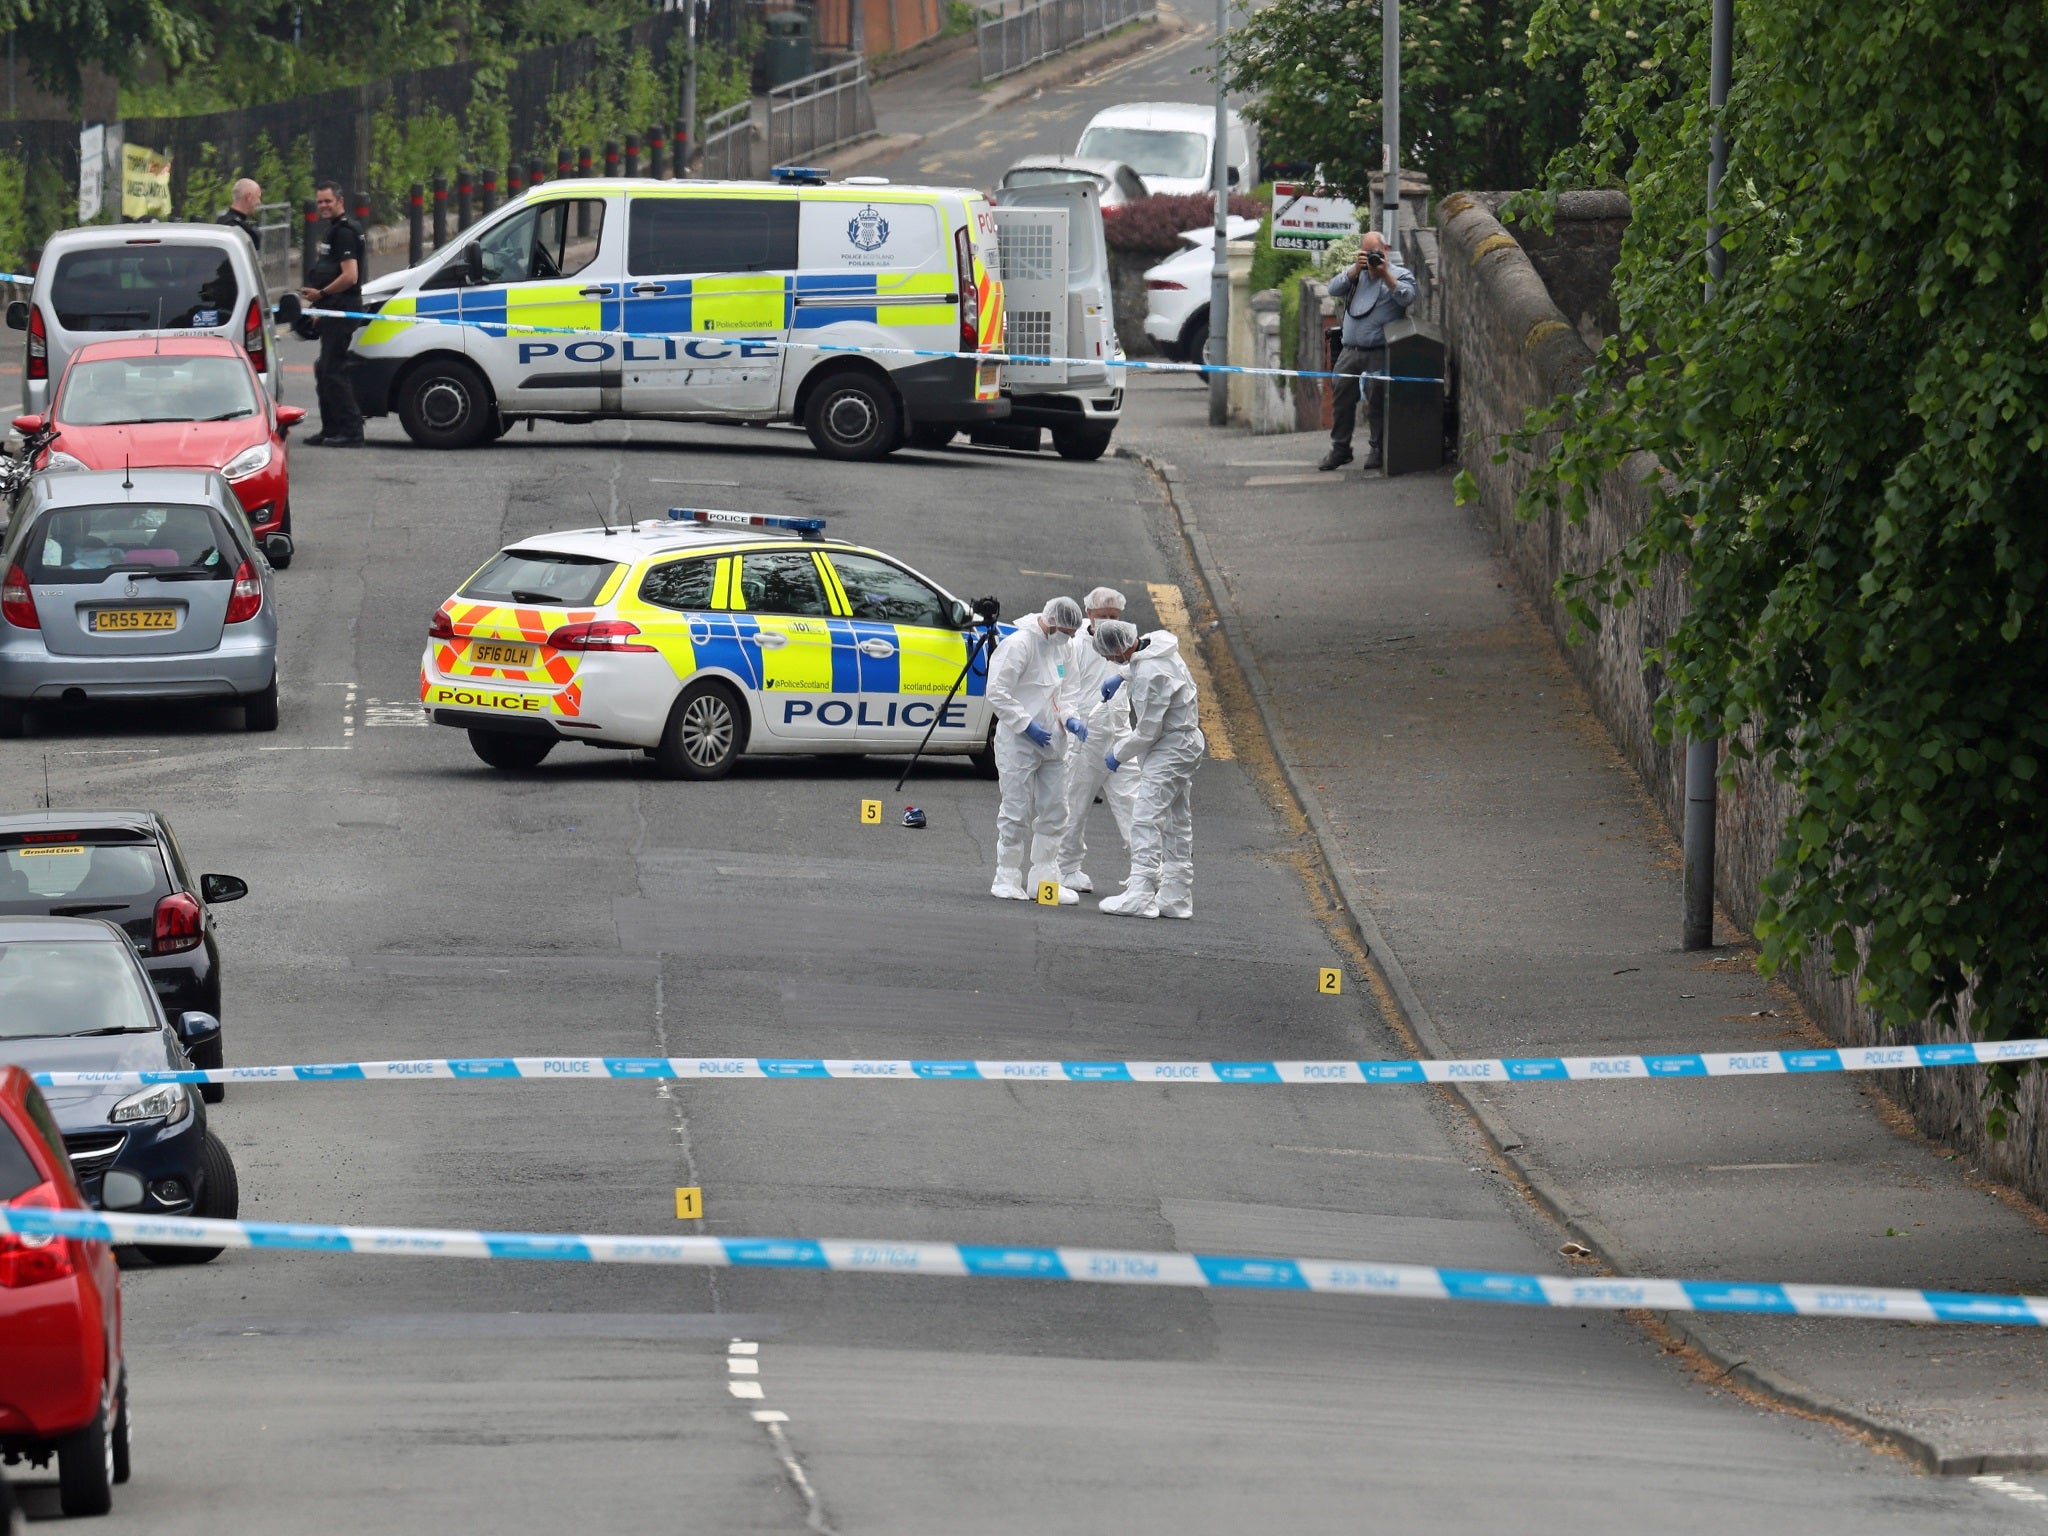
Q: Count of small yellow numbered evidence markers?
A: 4